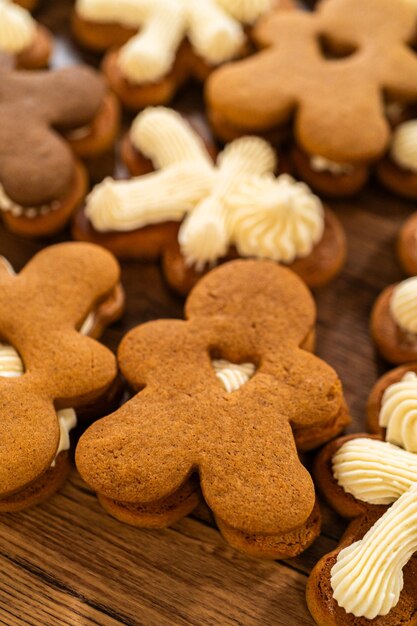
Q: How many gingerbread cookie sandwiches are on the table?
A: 4